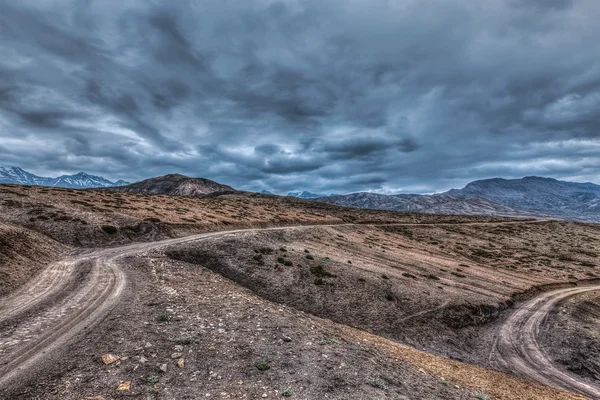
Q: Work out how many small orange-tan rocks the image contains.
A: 3